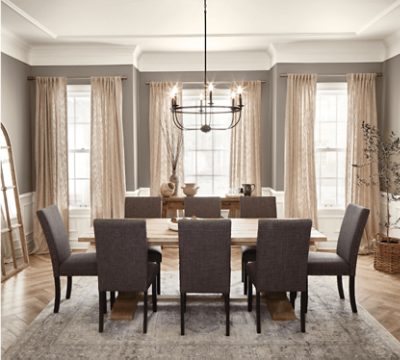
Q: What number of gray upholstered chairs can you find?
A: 8